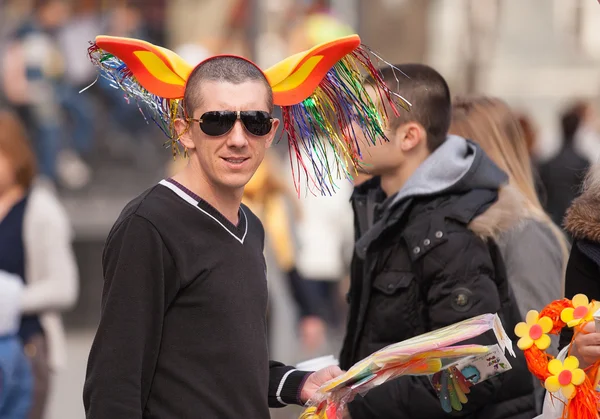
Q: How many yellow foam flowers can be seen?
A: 3